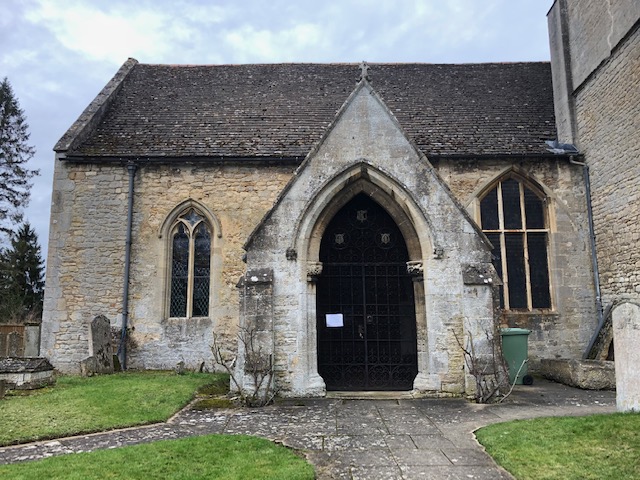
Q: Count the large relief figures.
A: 0